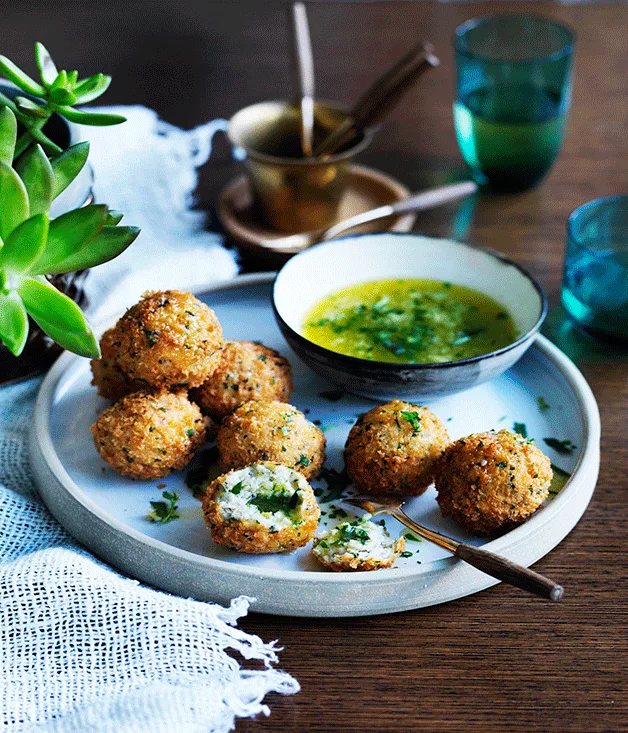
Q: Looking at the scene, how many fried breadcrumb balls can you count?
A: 8